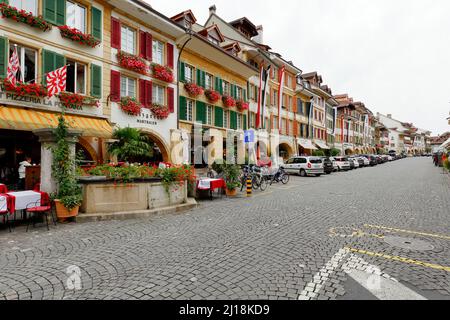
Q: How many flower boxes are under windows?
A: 12